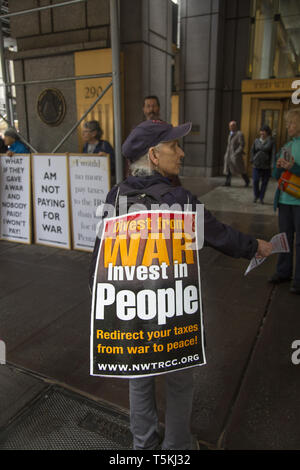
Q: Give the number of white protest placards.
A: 3